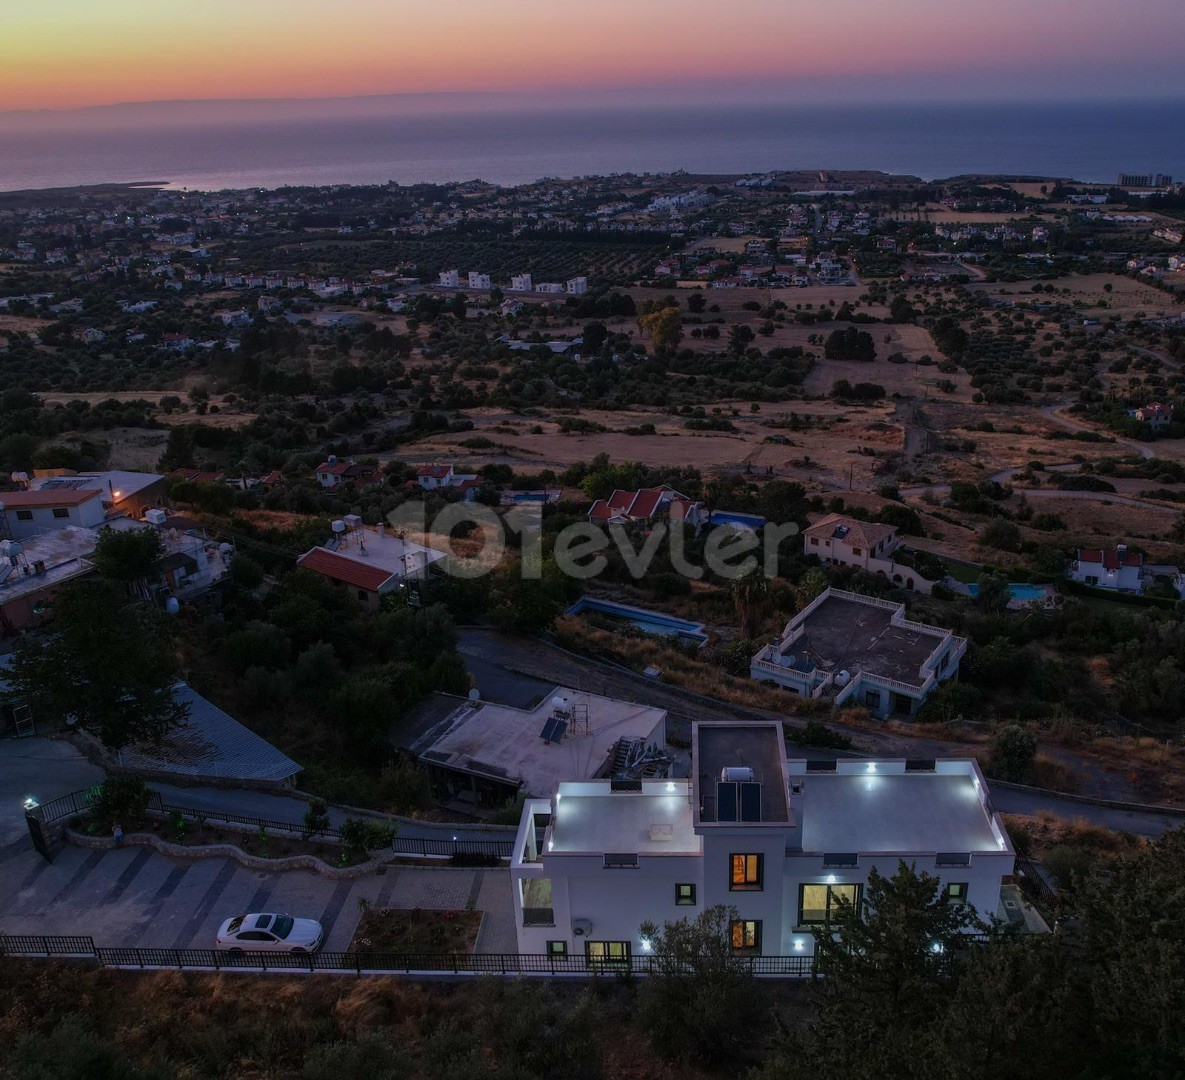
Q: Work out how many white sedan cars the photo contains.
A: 1